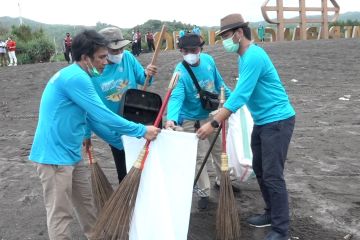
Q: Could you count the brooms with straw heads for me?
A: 3